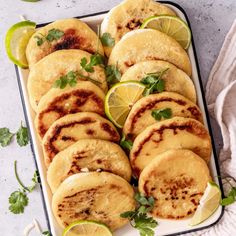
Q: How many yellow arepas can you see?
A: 12